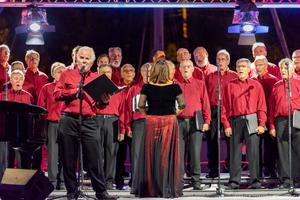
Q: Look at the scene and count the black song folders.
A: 5